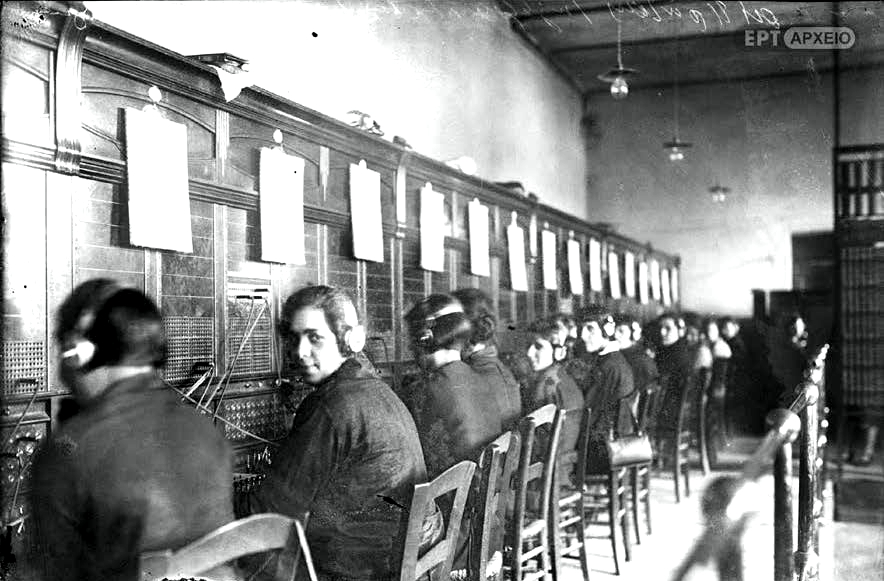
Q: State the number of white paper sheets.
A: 15